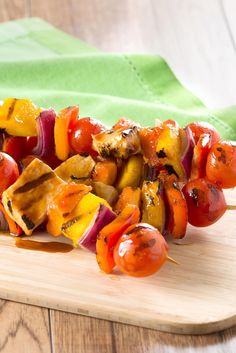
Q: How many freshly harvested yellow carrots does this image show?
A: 0